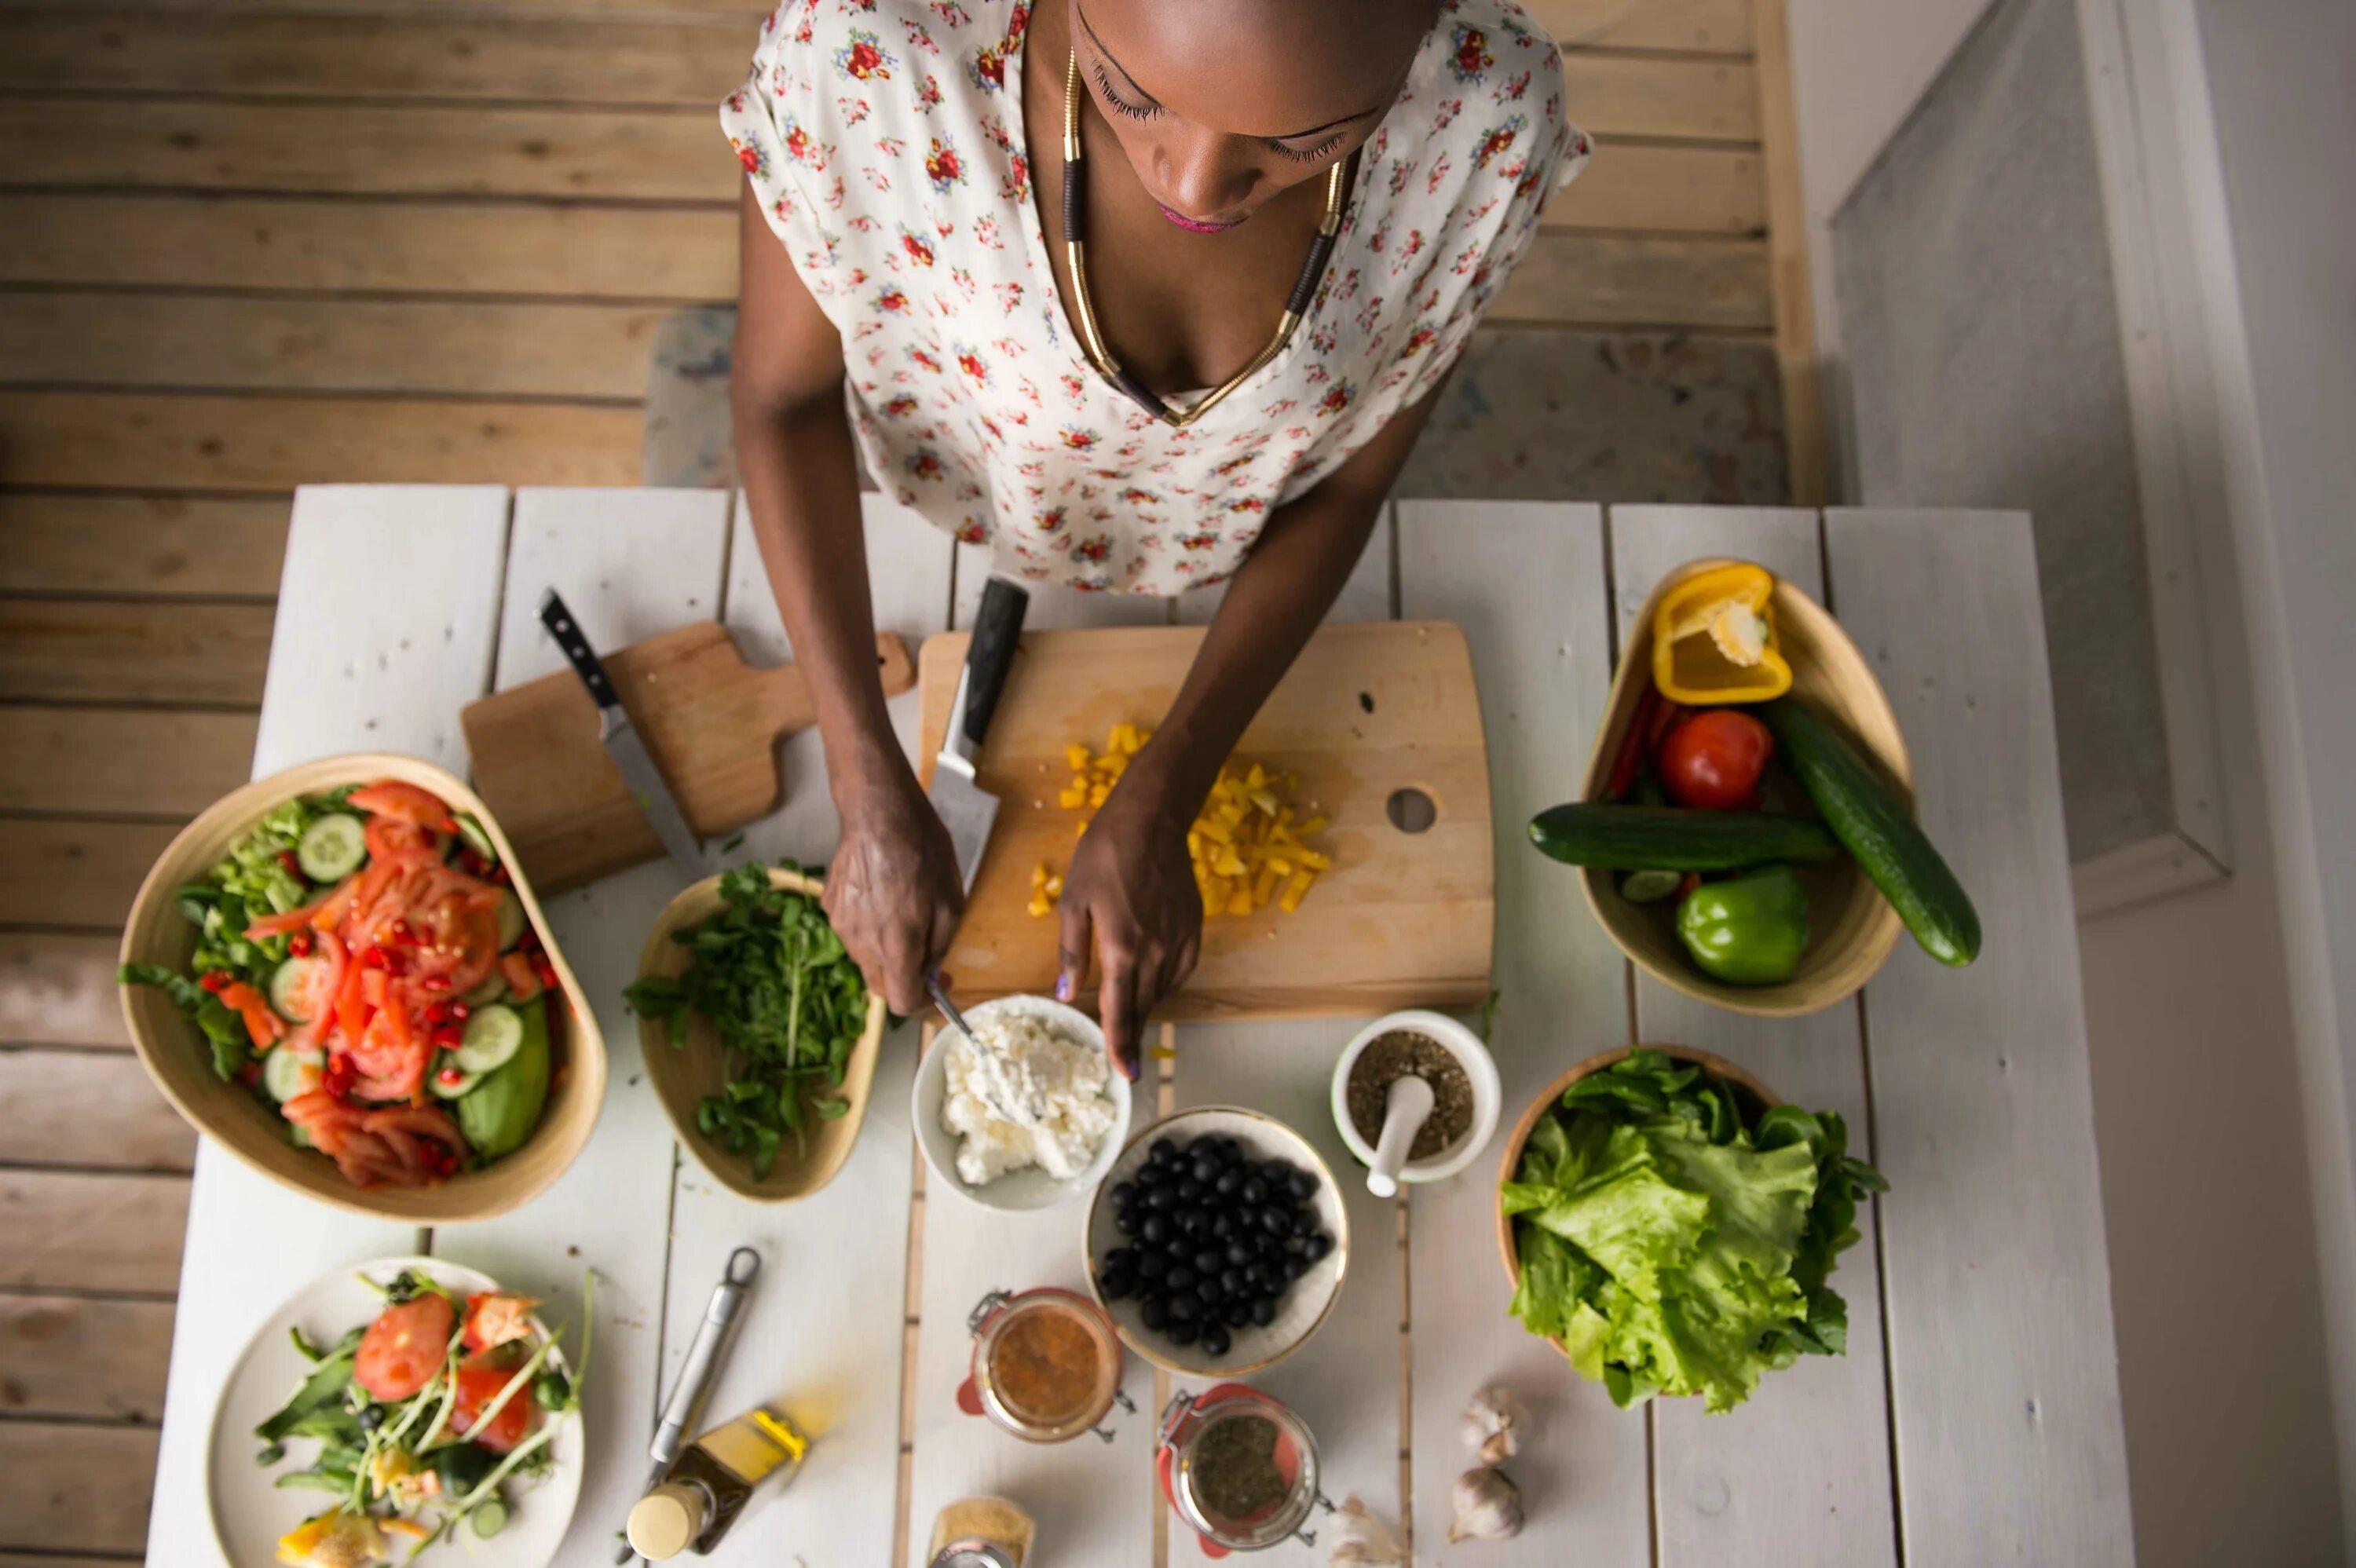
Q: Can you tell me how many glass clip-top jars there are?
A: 2